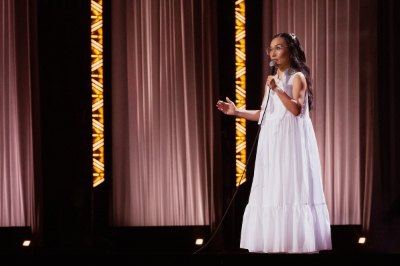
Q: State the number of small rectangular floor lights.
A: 3